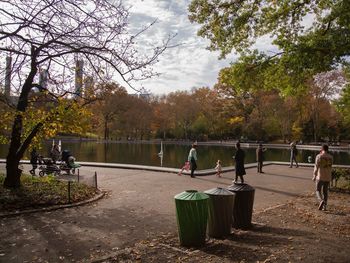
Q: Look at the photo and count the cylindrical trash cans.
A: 3